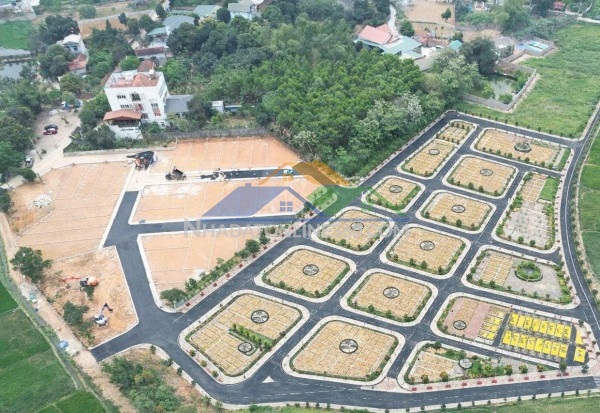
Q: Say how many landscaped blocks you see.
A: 15